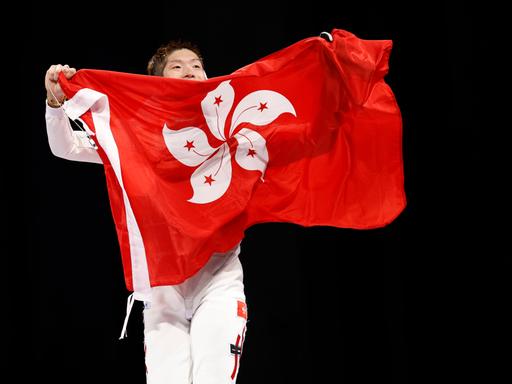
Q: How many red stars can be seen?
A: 5